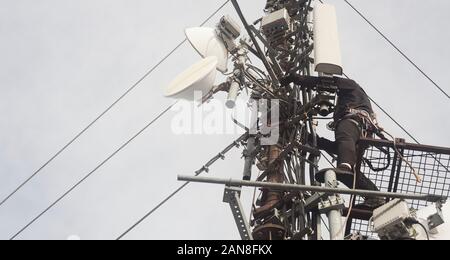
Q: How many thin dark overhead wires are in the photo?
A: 5